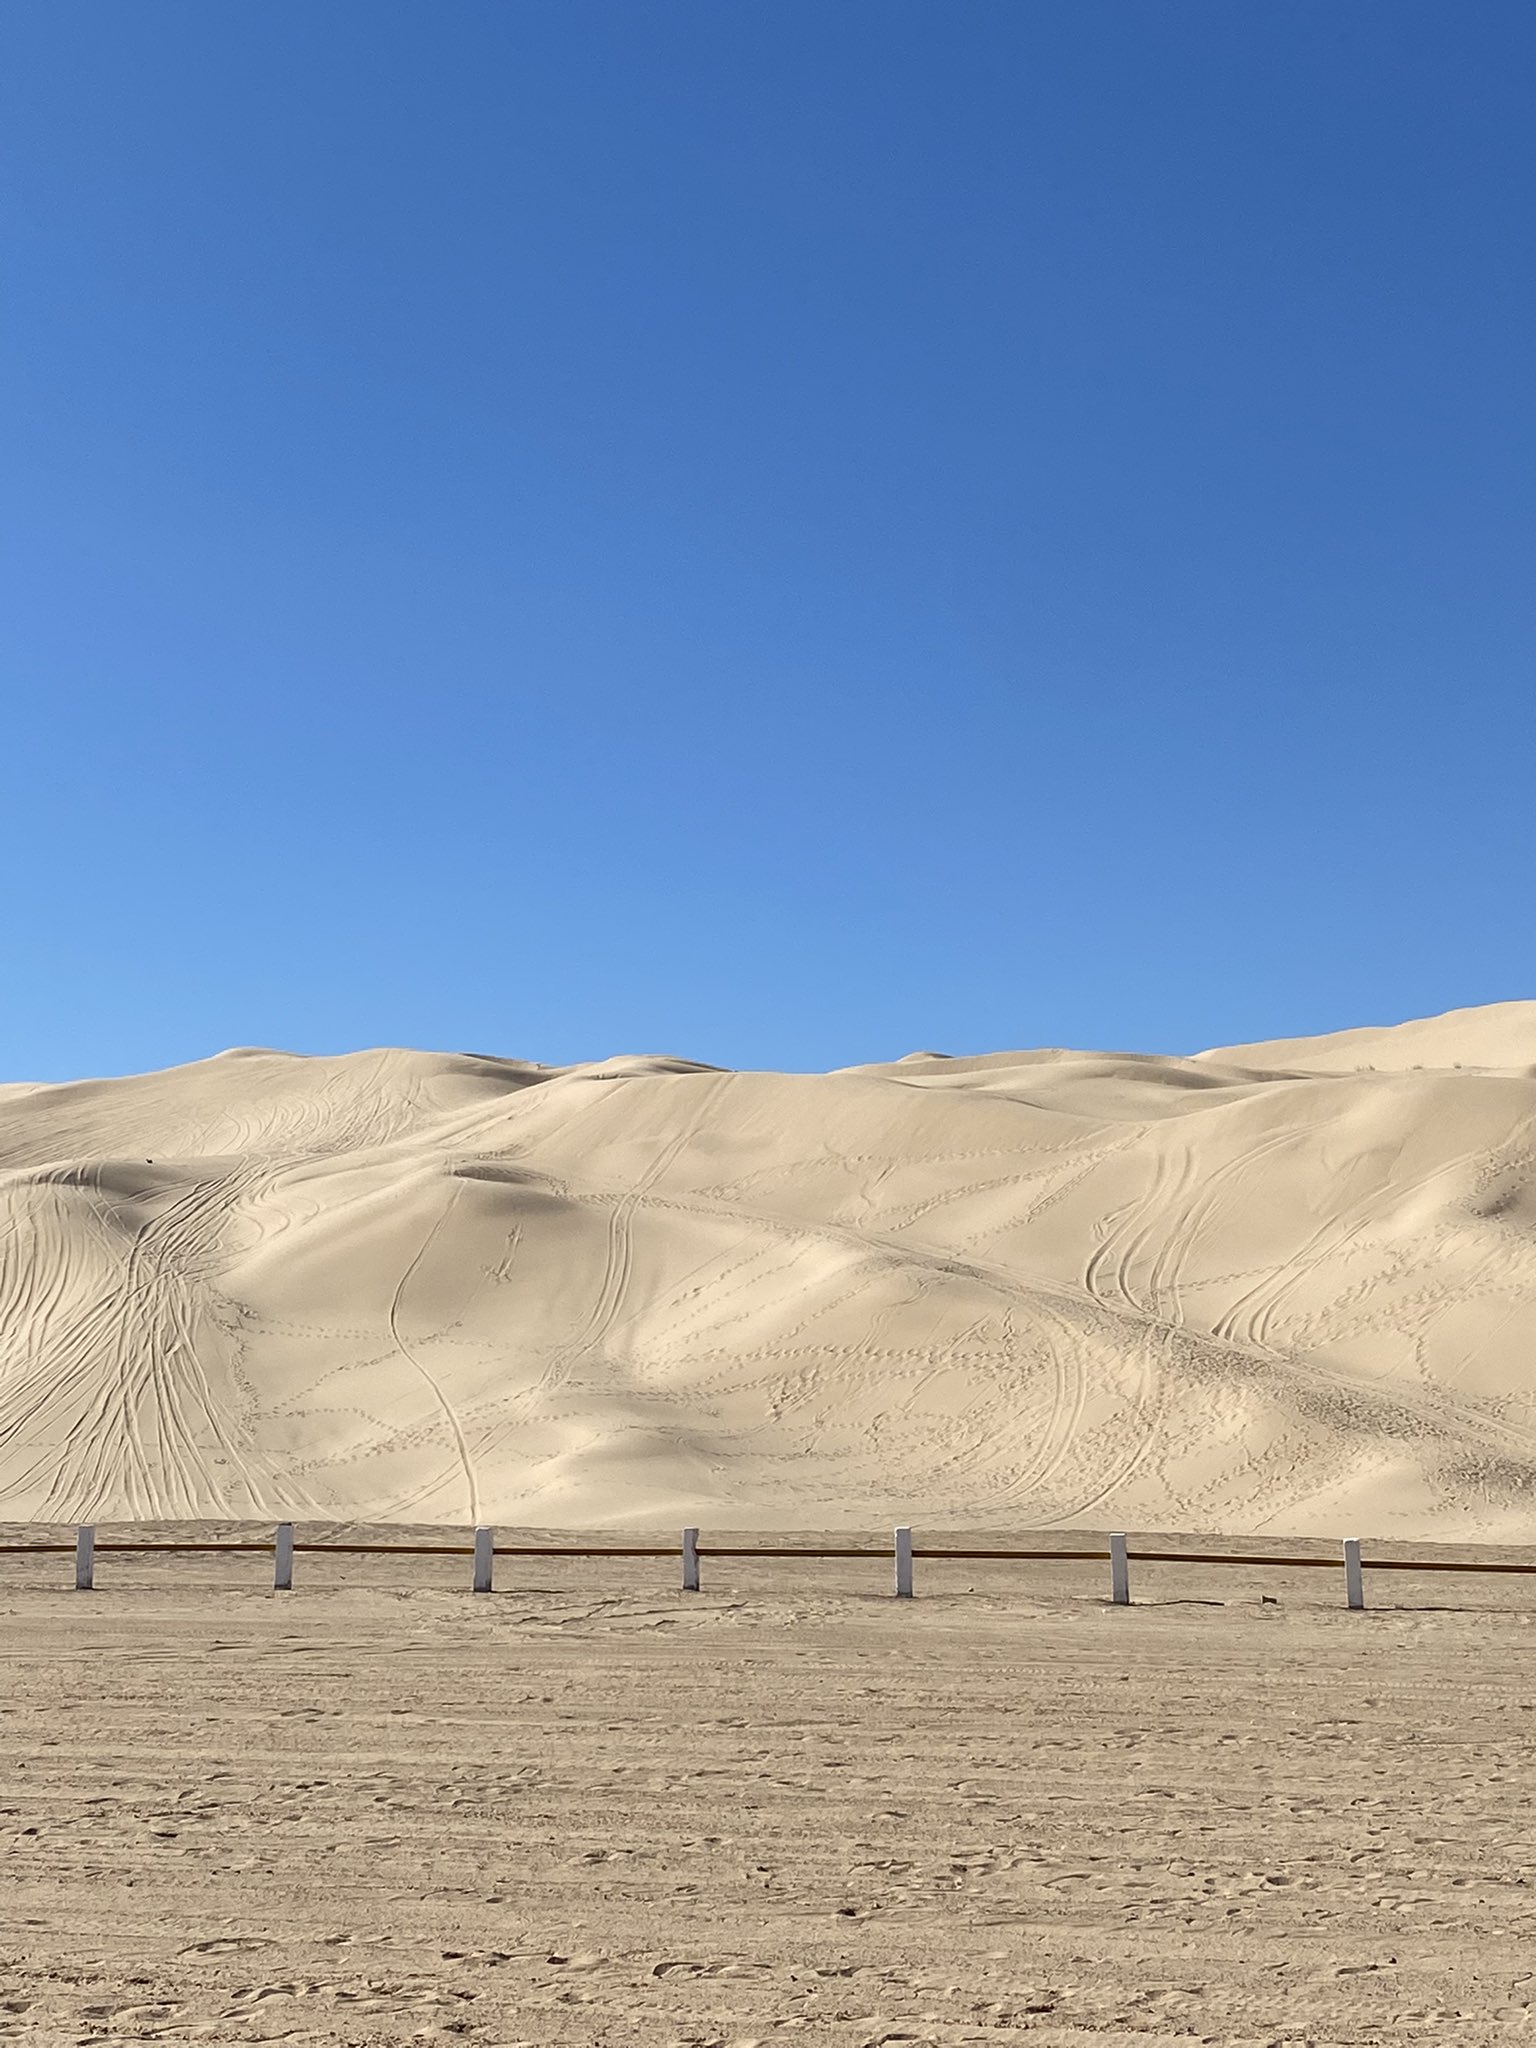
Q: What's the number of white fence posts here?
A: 7